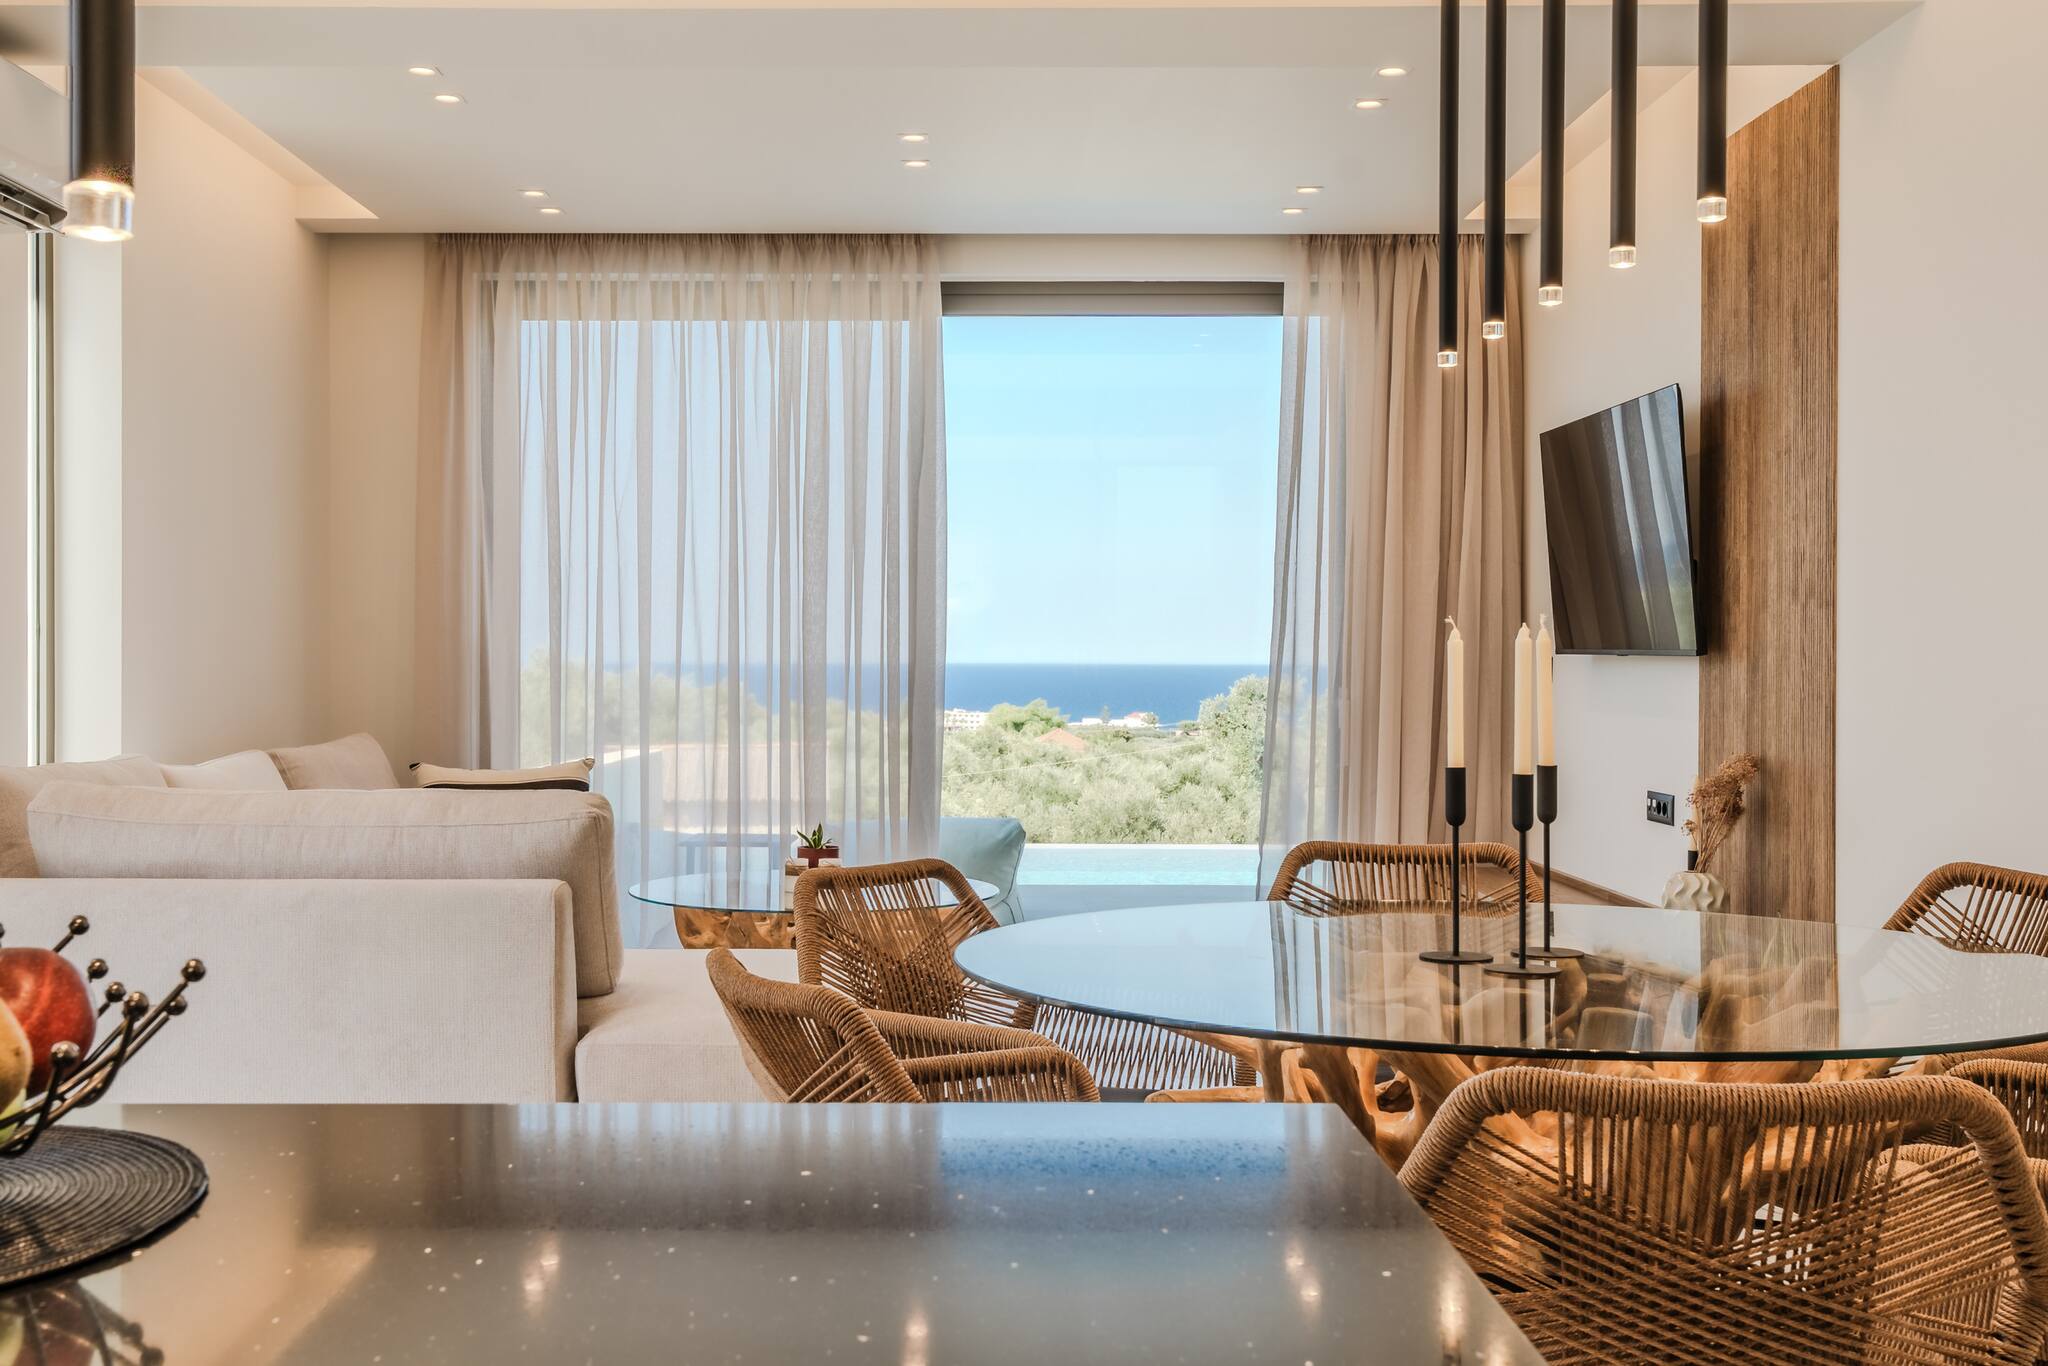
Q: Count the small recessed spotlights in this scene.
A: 10